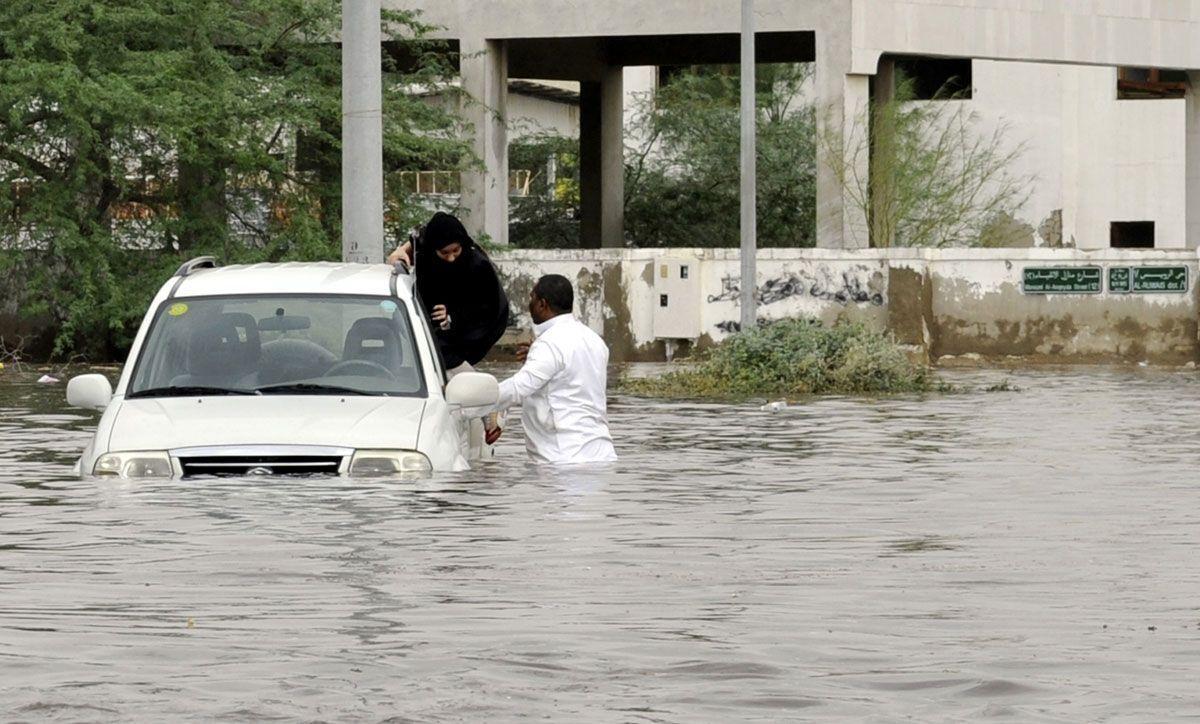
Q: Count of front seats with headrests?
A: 2